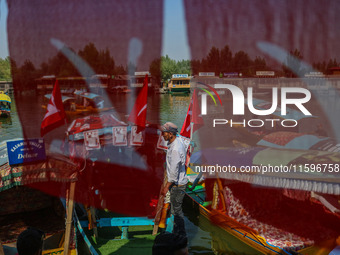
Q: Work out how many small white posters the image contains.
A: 4